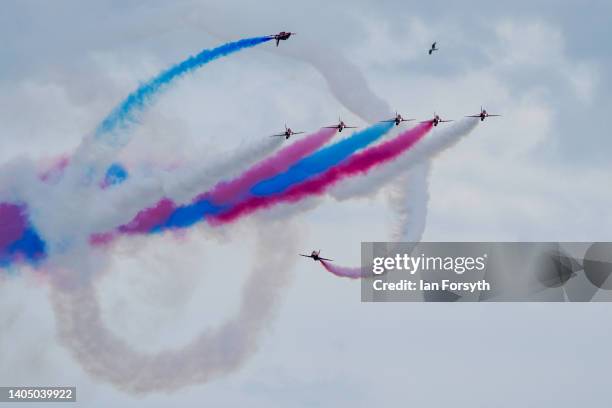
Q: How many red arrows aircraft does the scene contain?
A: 7